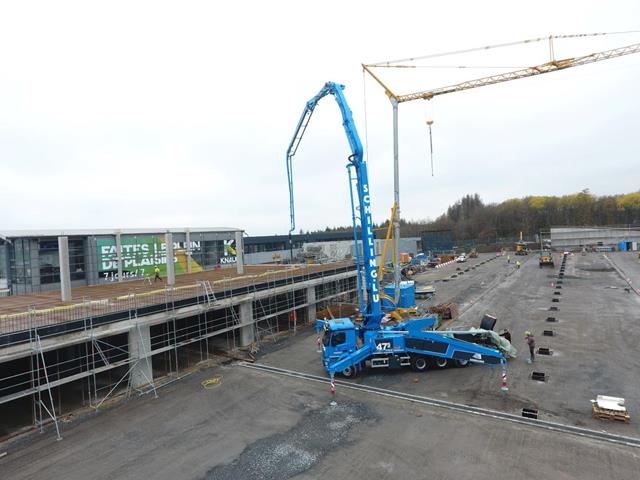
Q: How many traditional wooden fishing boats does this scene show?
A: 0